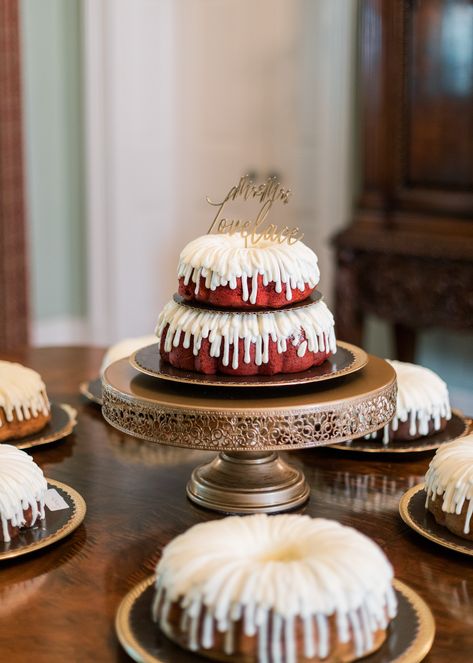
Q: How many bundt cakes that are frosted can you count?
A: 8